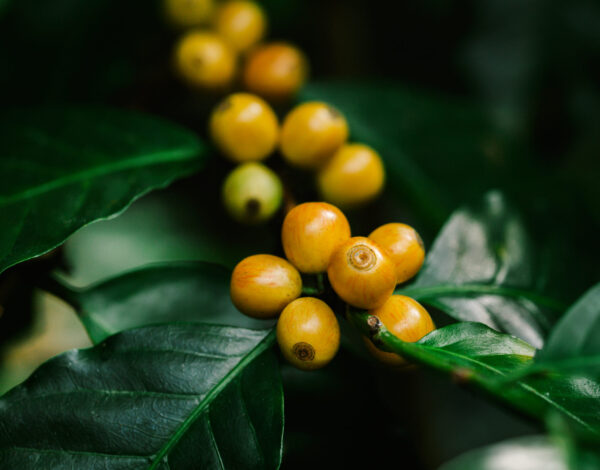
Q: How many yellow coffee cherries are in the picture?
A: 13